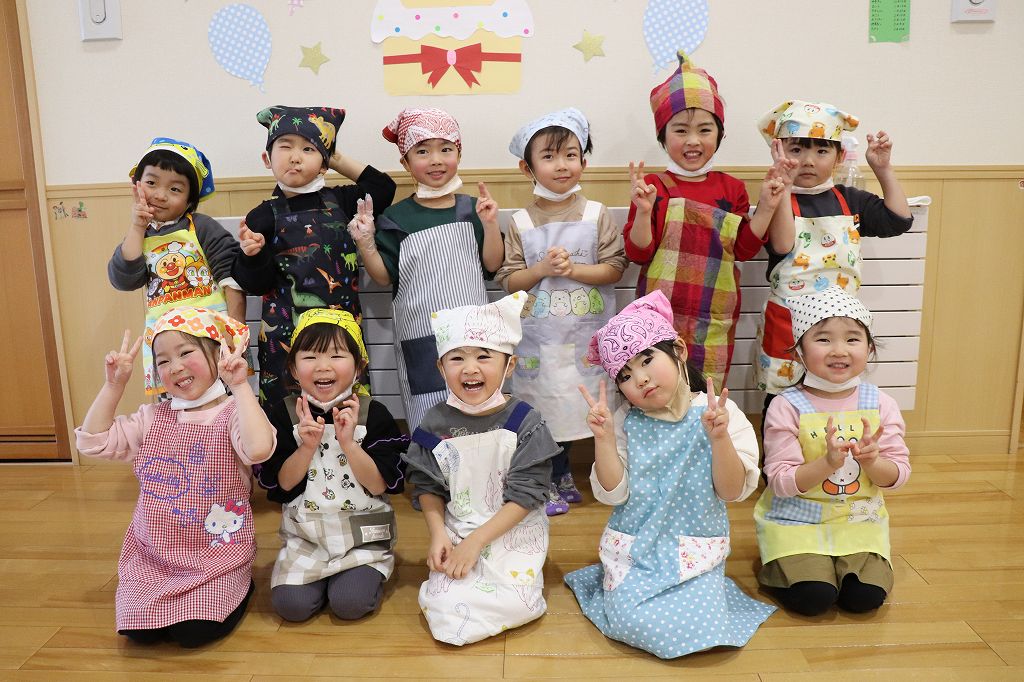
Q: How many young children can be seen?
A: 11